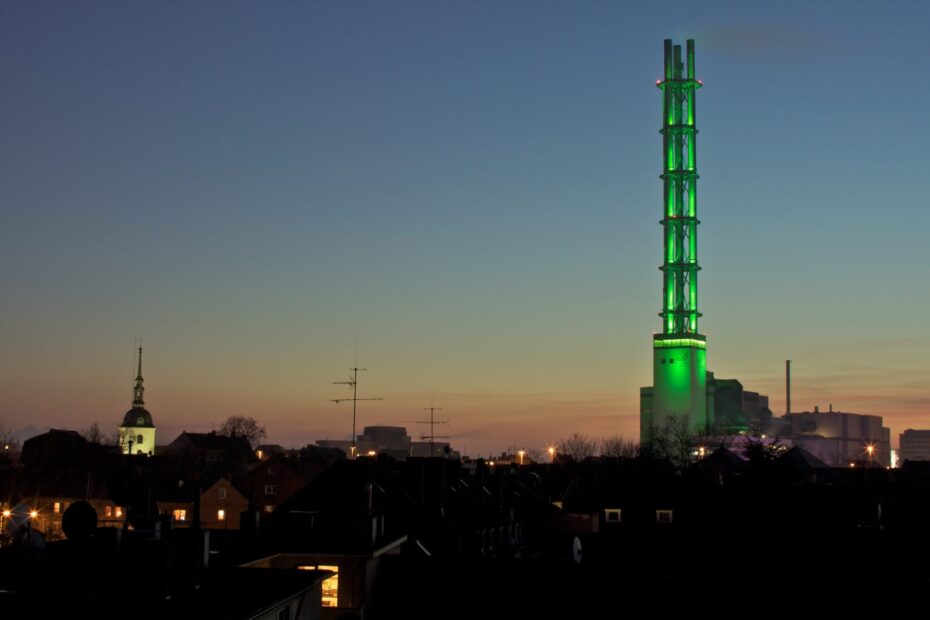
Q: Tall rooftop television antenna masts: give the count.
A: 2